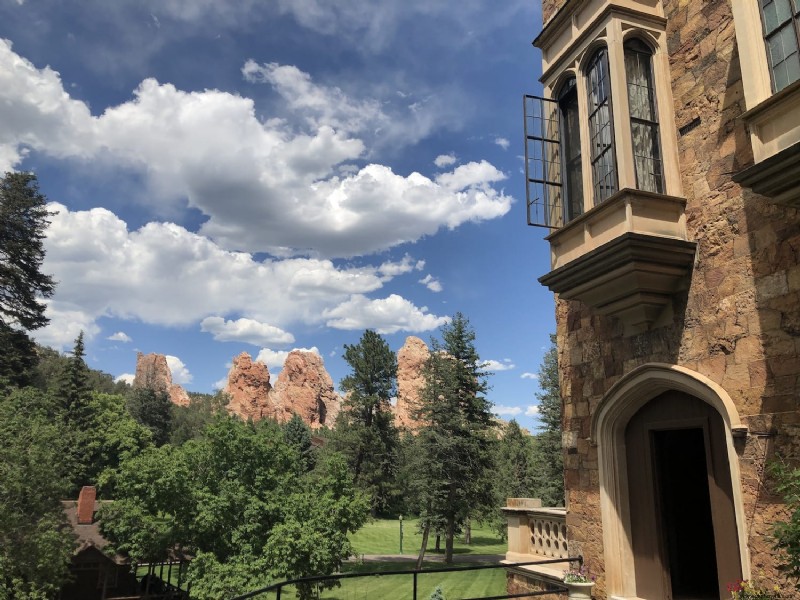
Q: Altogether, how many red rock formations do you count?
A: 4